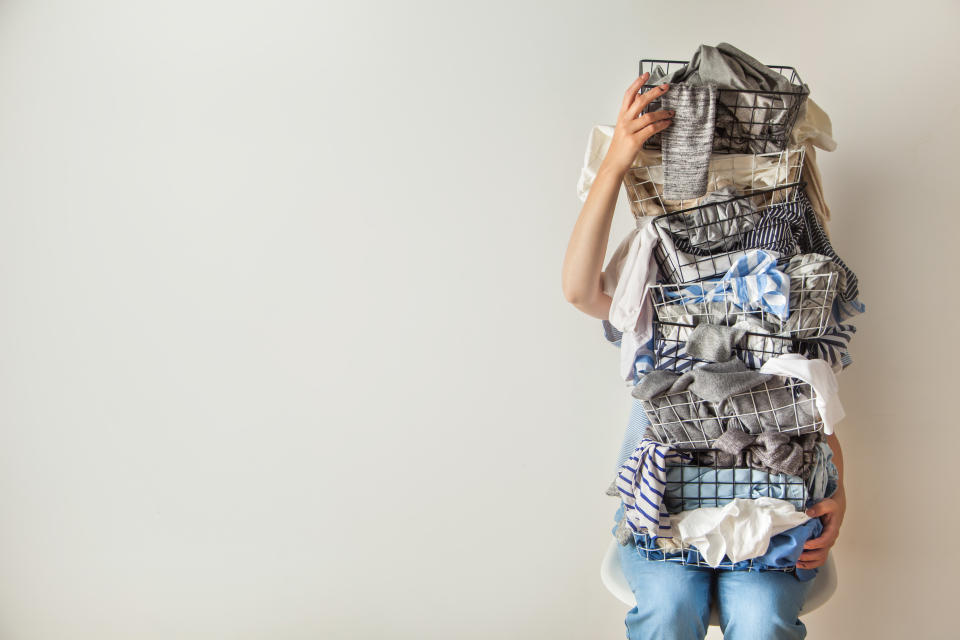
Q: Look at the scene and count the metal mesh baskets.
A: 8